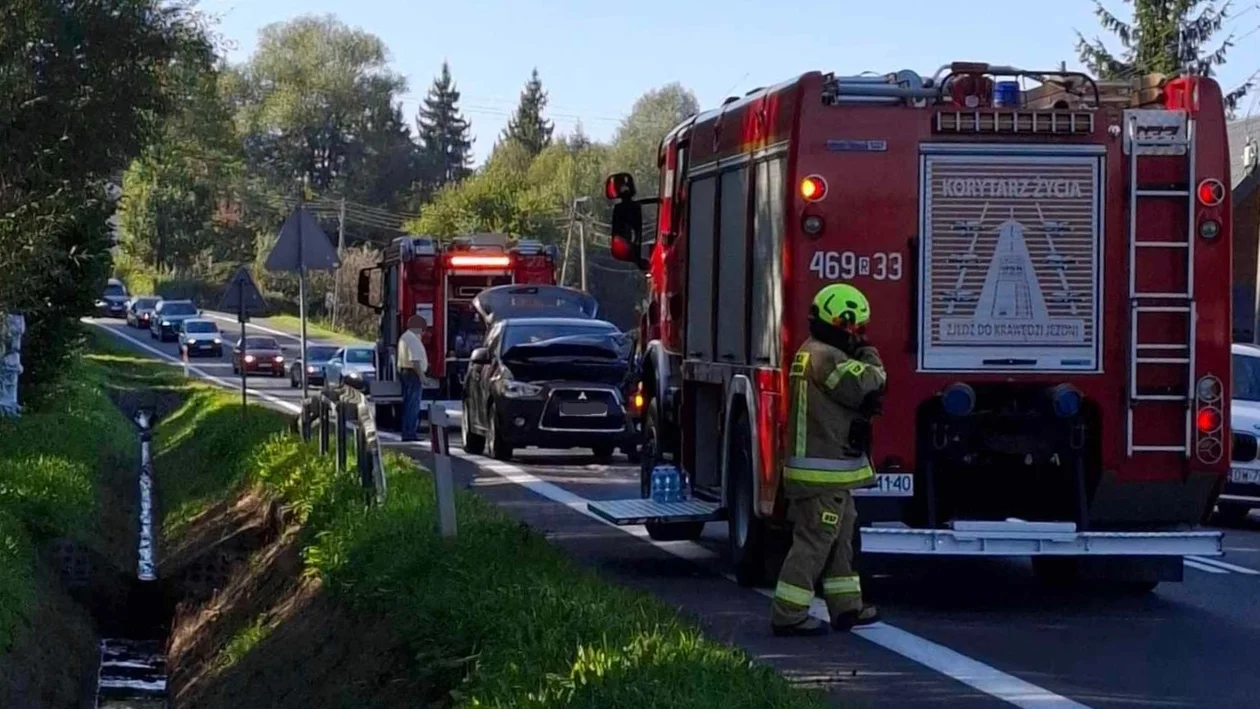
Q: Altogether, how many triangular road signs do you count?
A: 2